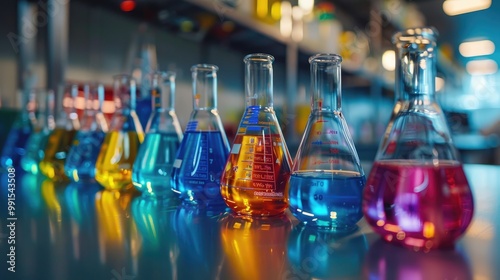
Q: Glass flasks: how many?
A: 10